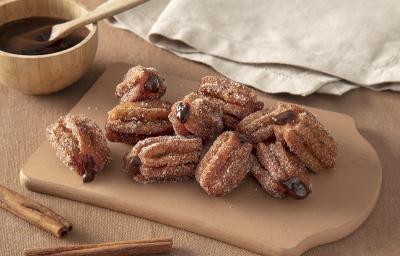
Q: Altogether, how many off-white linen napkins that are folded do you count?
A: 1